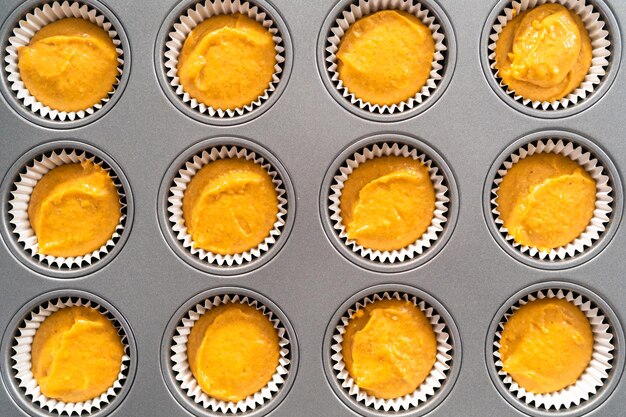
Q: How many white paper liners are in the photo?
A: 12